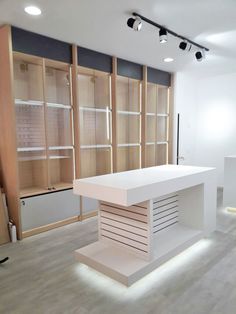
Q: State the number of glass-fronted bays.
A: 4